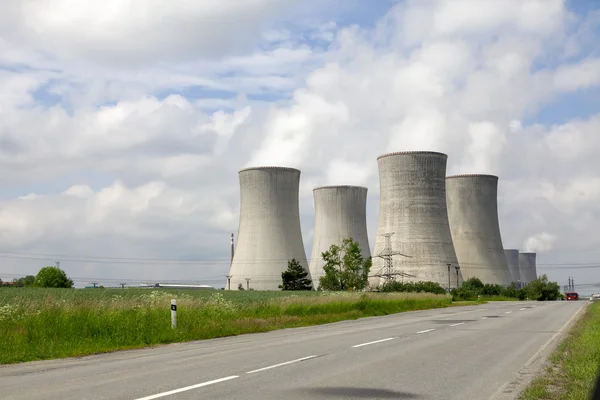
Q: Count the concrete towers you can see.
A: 6